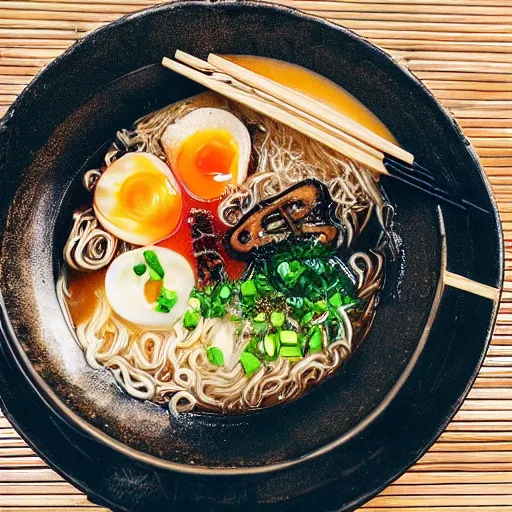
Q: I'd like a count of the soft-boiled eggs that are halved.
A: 3